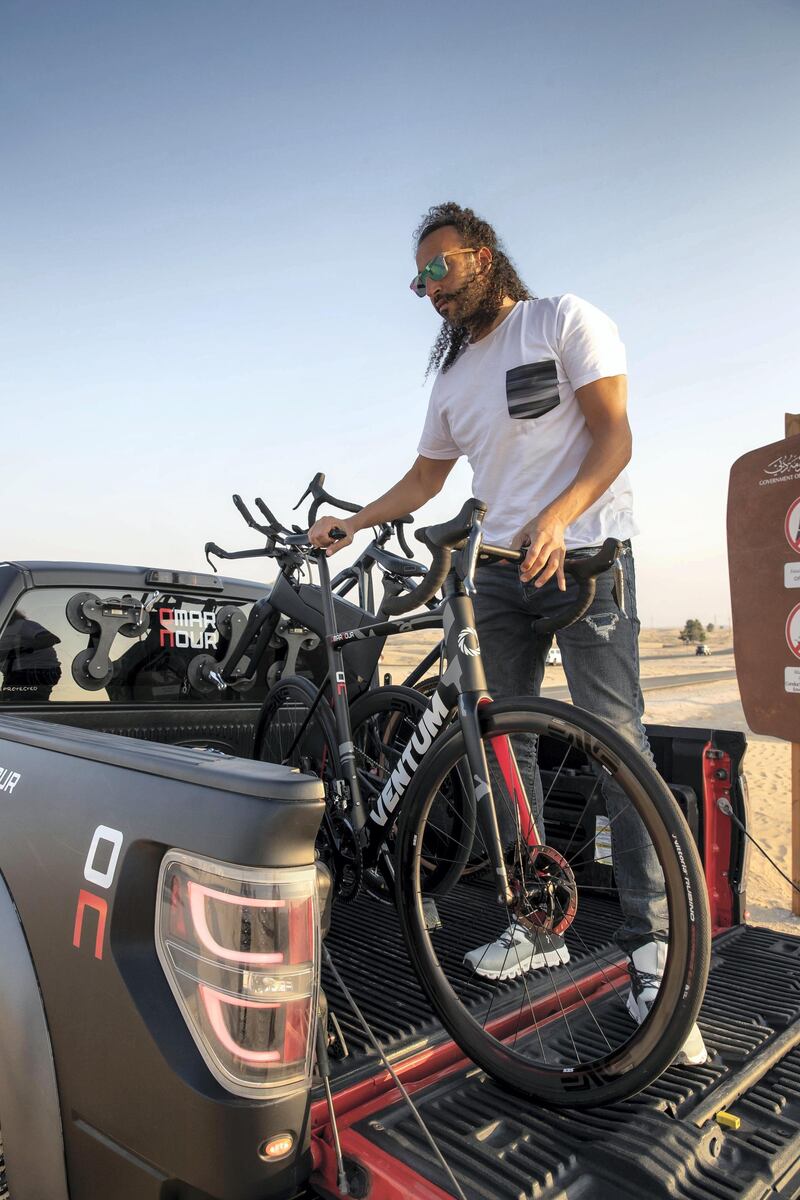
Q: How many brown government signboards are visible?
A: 1